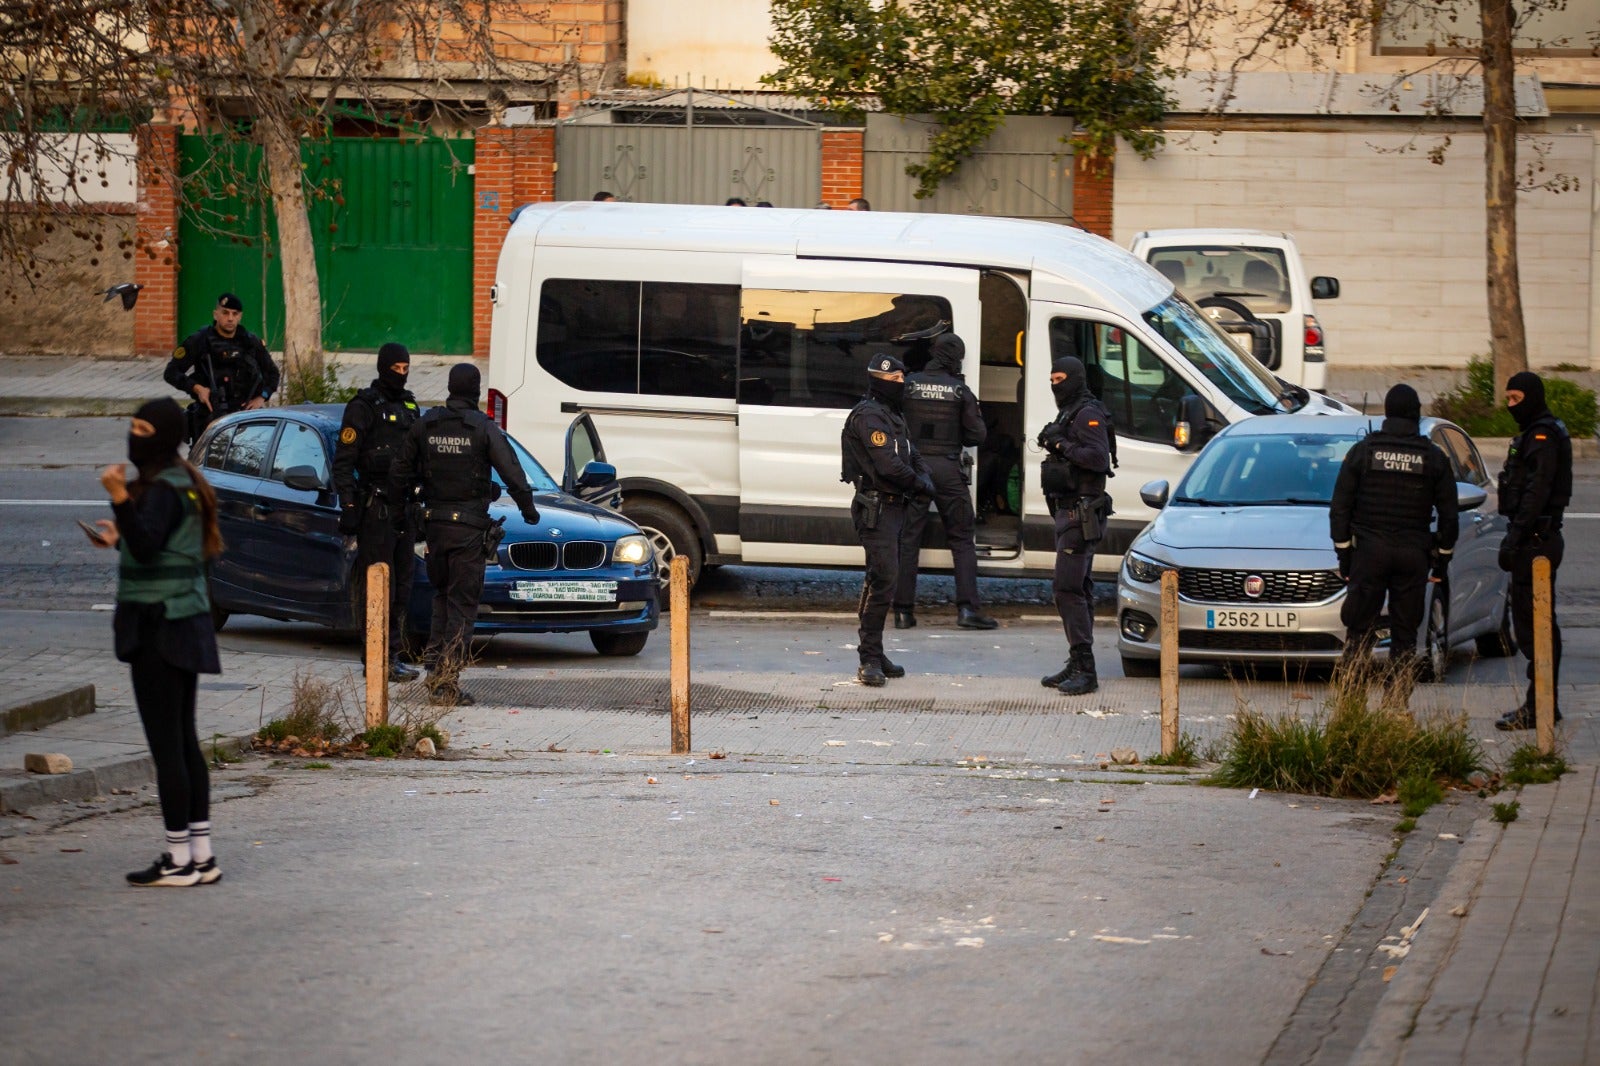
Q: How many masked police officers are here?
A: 8